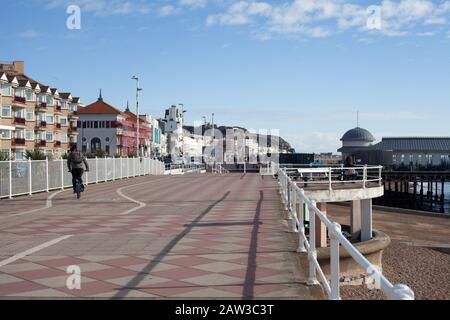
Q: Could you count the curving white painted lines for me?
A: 2